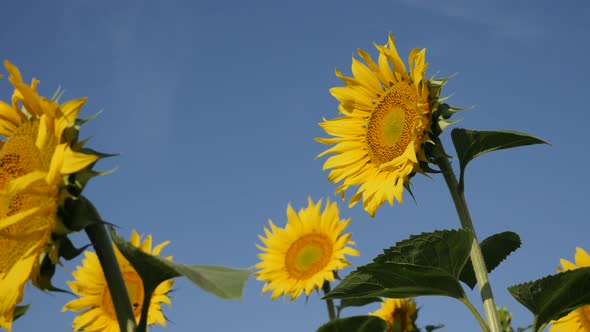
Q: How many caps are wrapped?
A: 0